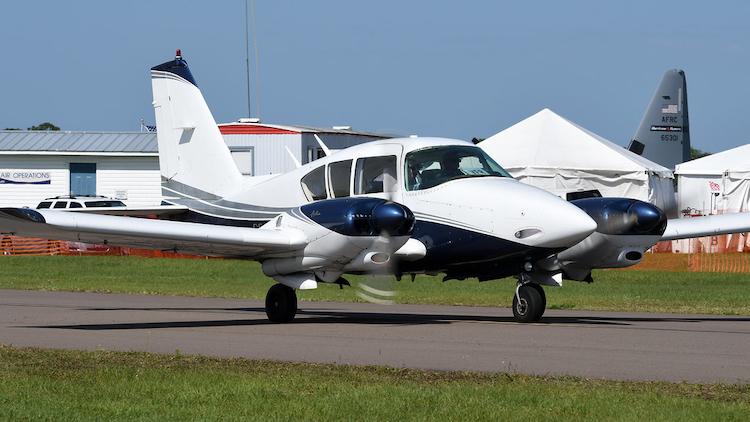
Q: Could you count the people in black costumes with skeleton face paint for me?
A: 0